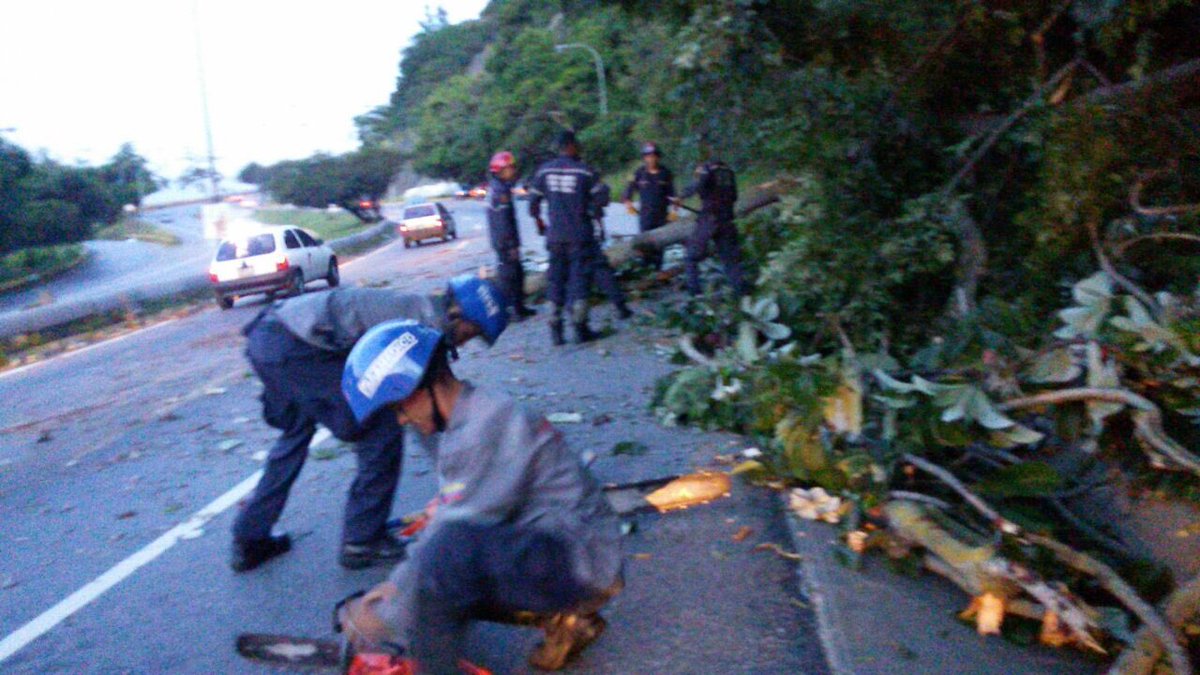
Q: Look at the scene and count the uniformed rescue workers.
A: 7